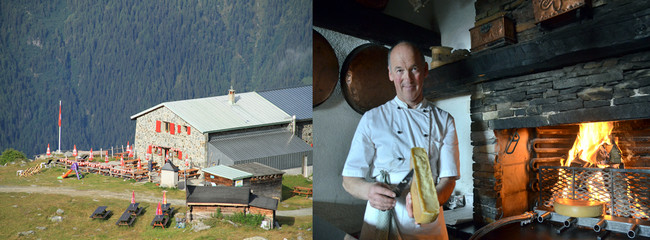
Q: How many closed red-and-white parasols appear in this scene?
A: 11